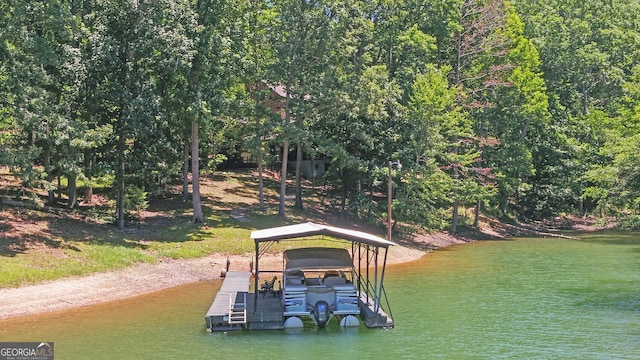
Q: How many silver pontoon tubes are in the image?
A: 2